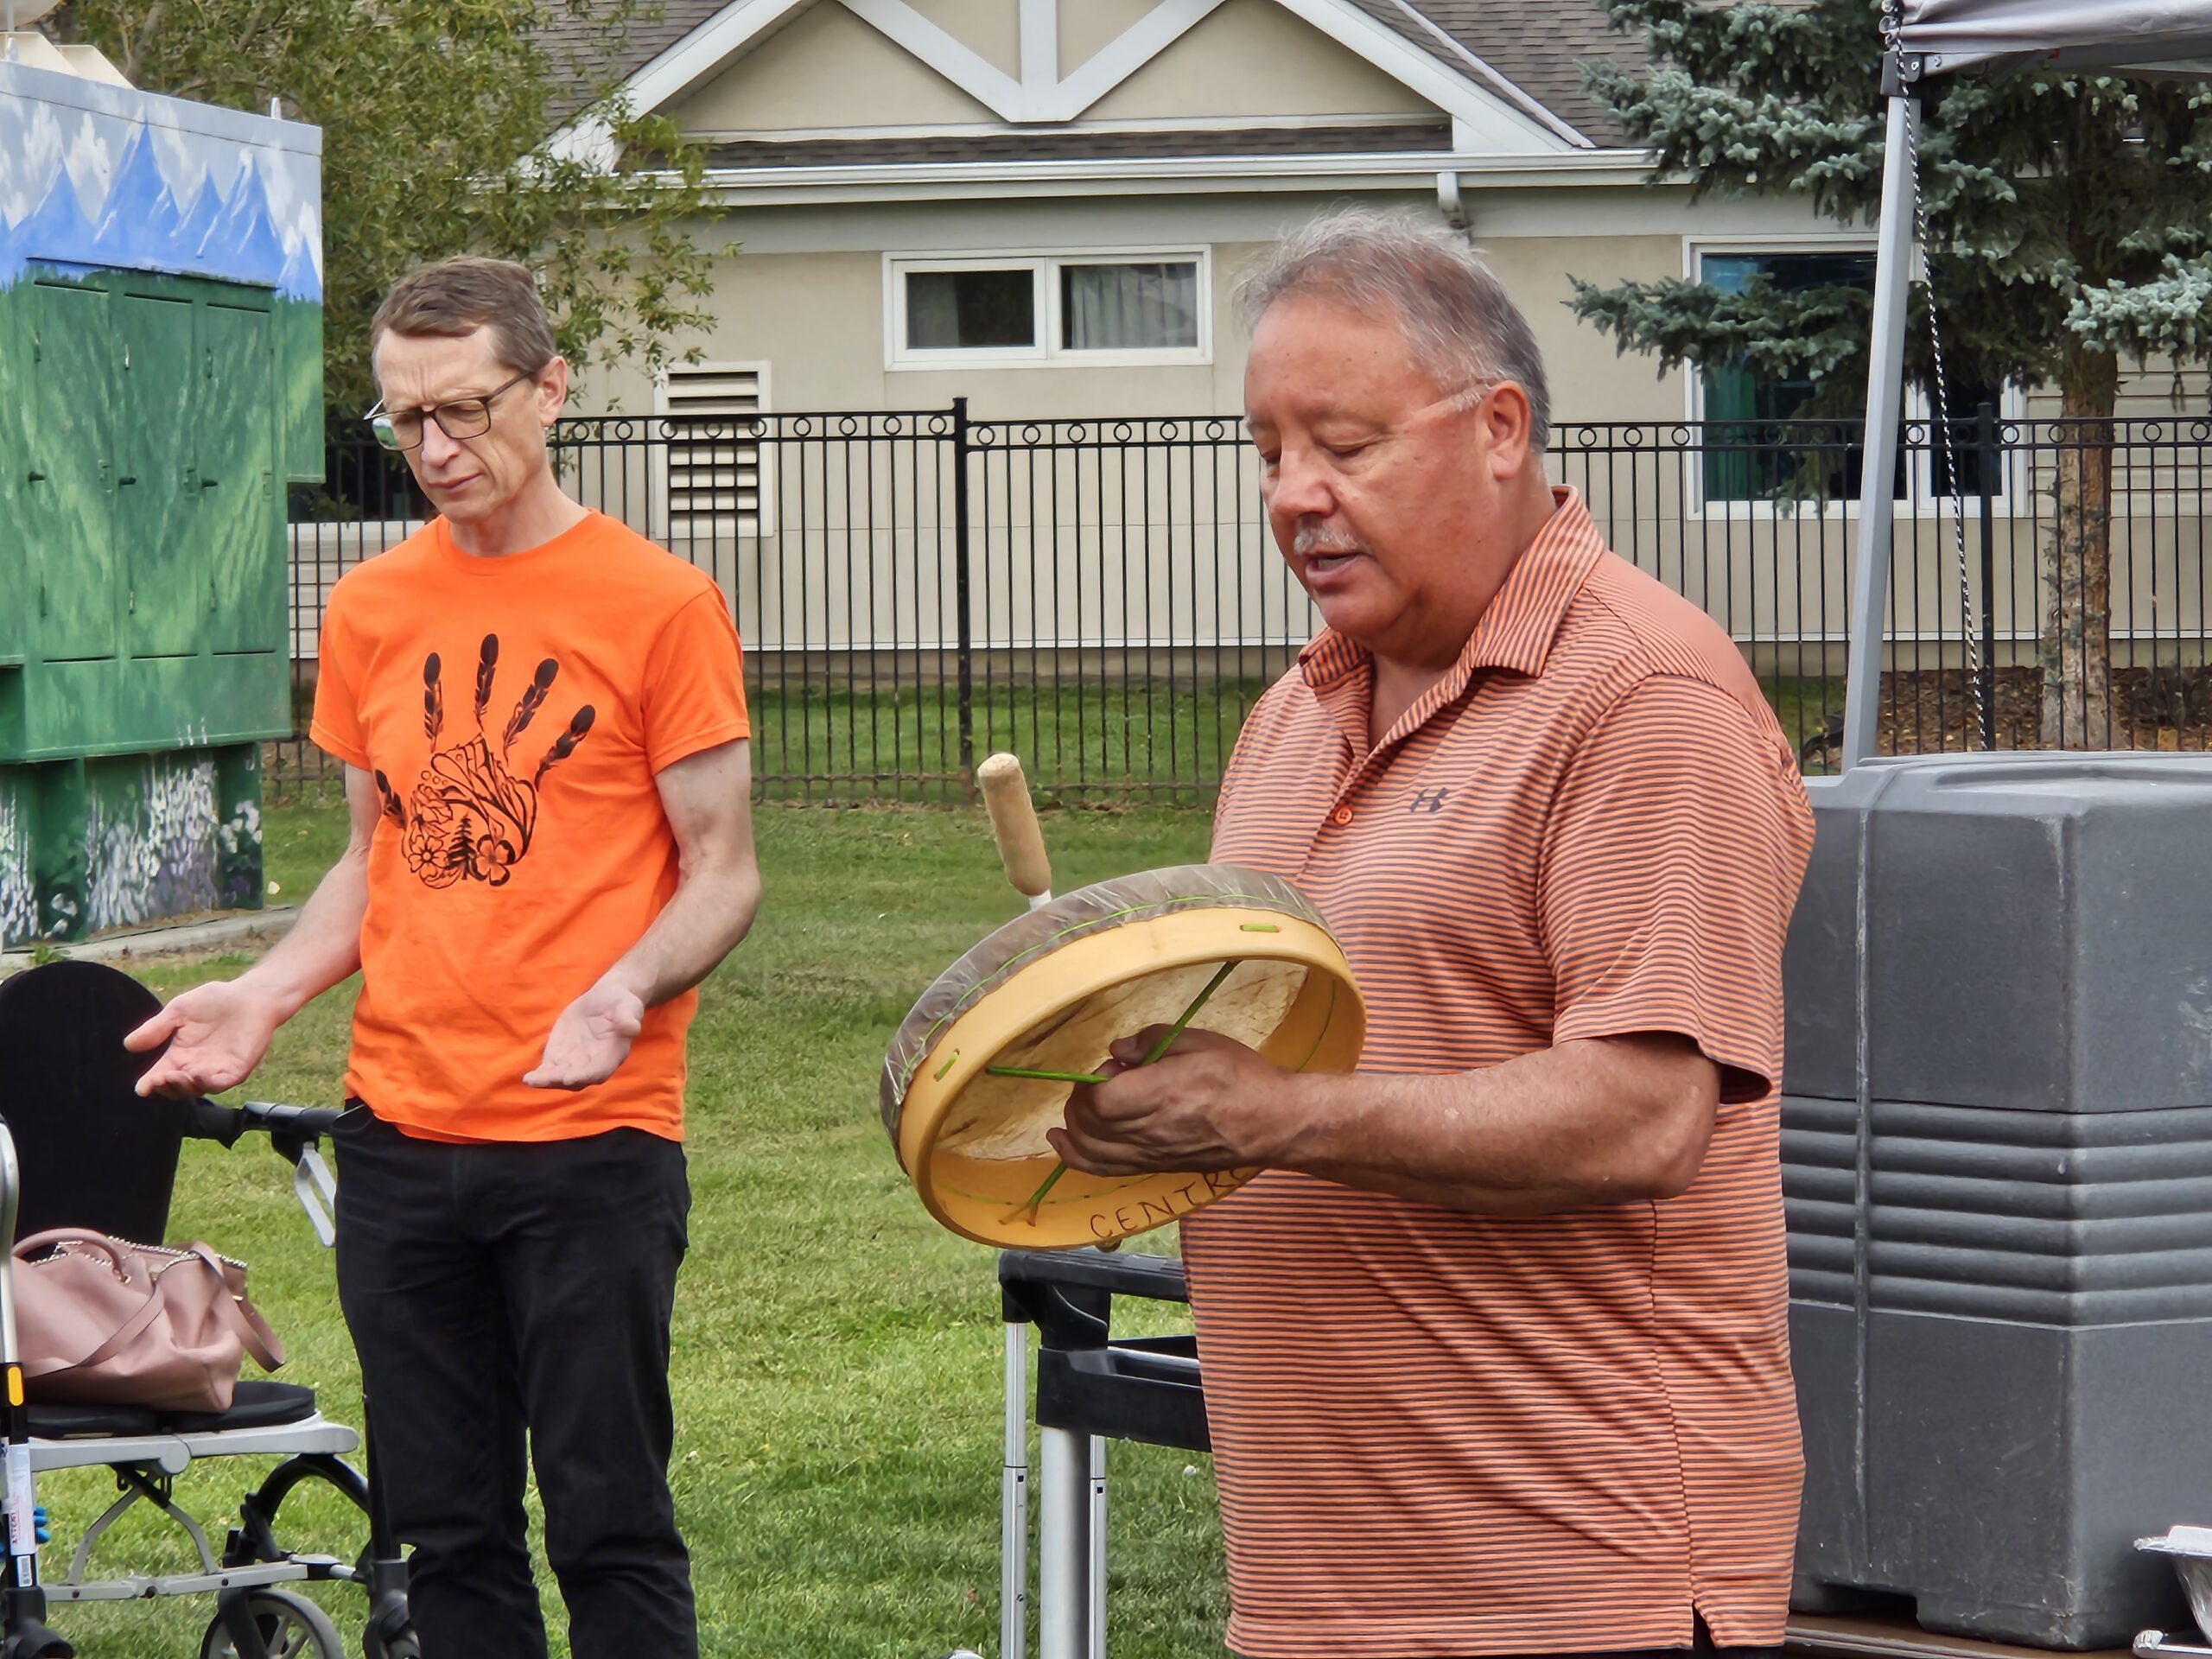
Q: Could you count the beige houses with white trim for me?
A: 1